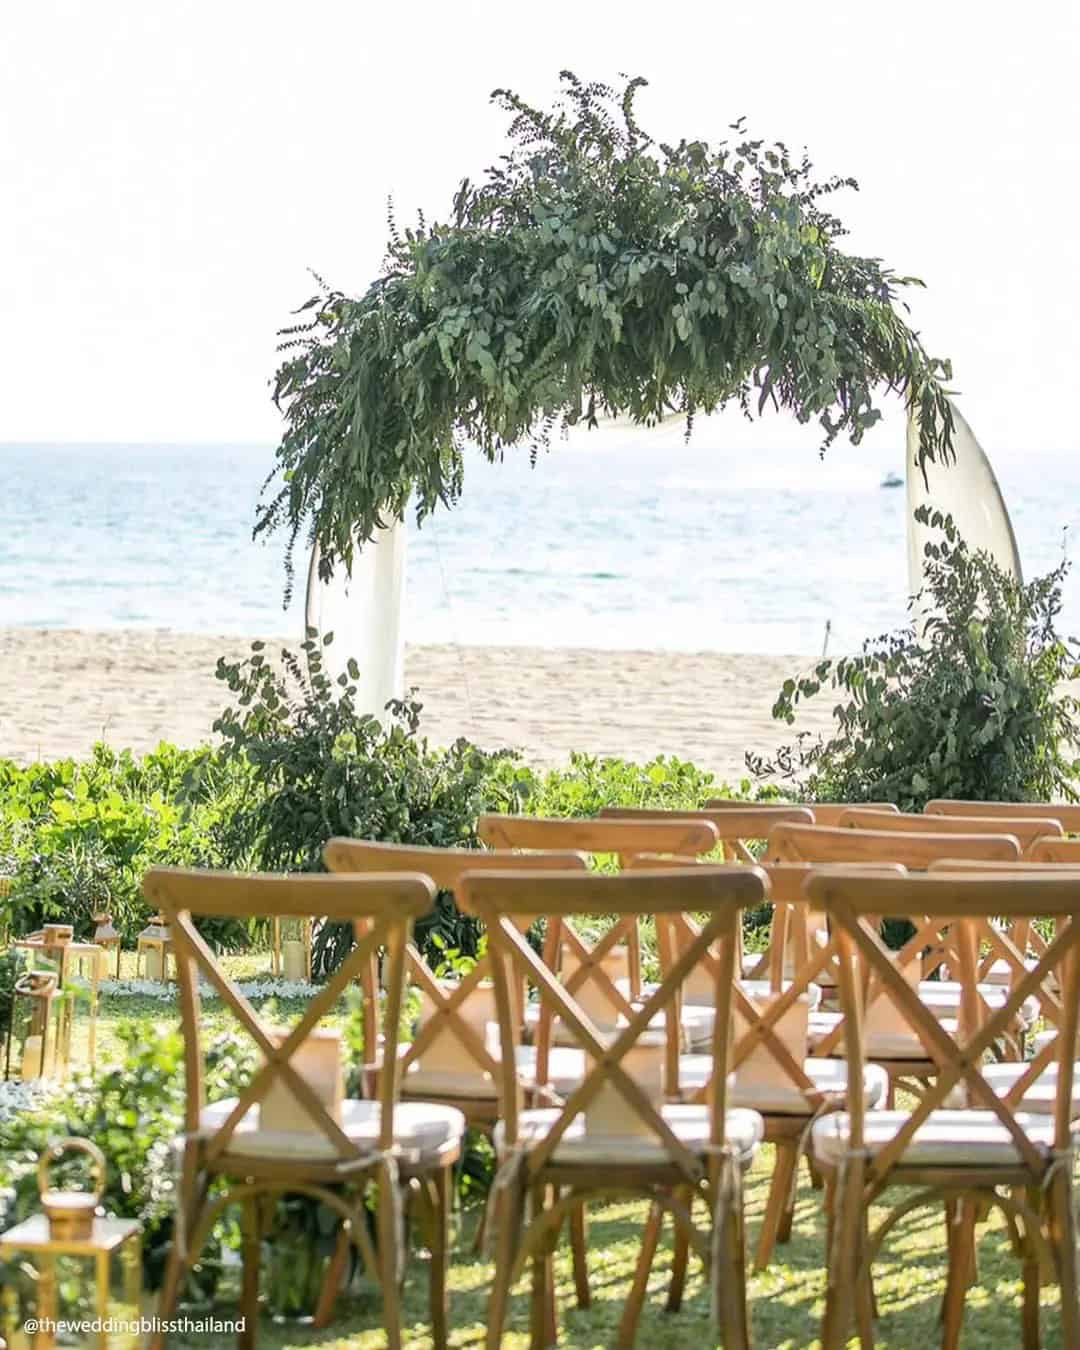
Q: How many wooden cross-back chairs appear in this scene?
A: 13